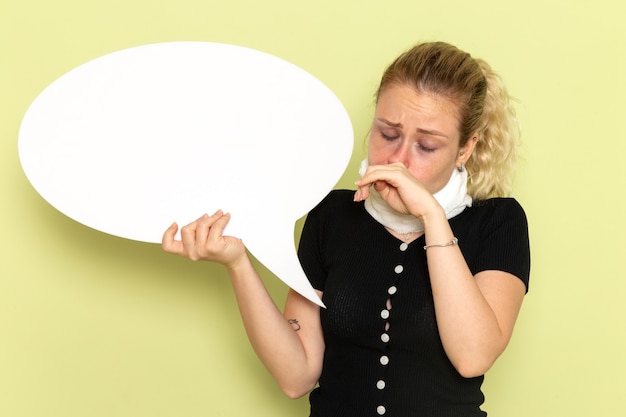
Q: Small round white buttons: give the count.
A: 8